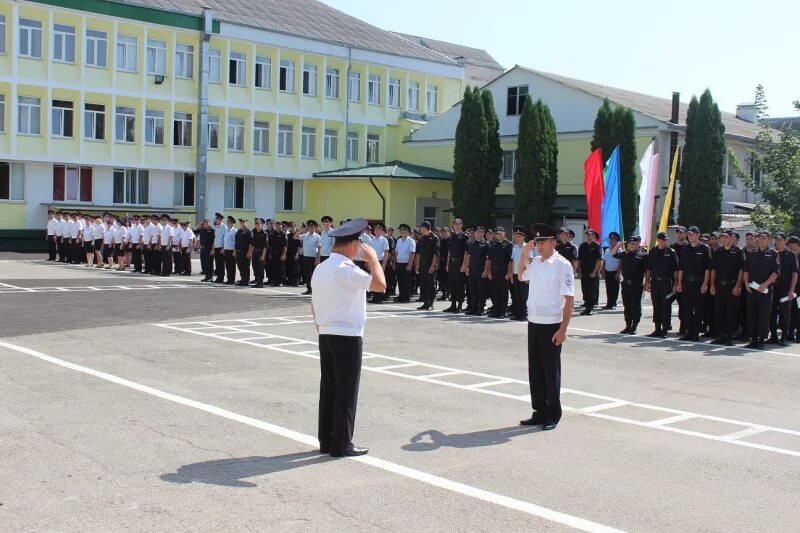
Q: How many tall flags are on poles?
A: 5